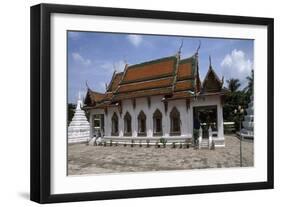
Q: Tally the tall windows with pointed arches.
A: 5